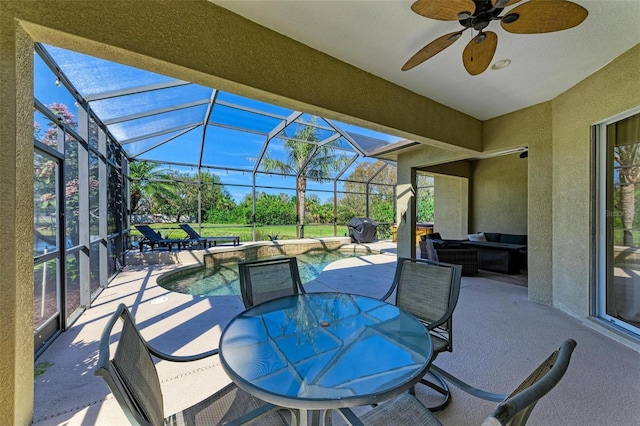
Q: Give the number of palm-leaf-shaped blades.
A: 5